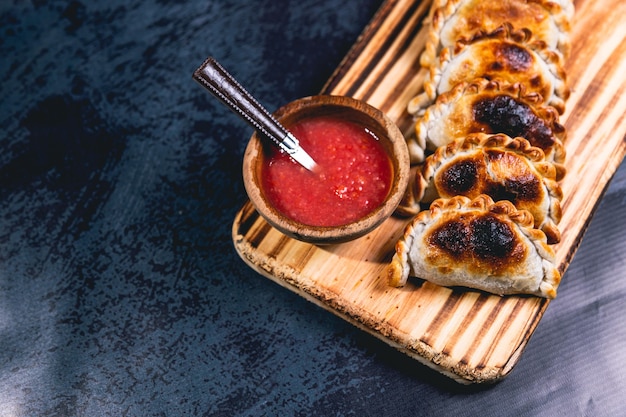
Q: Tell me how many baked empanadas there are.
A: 5